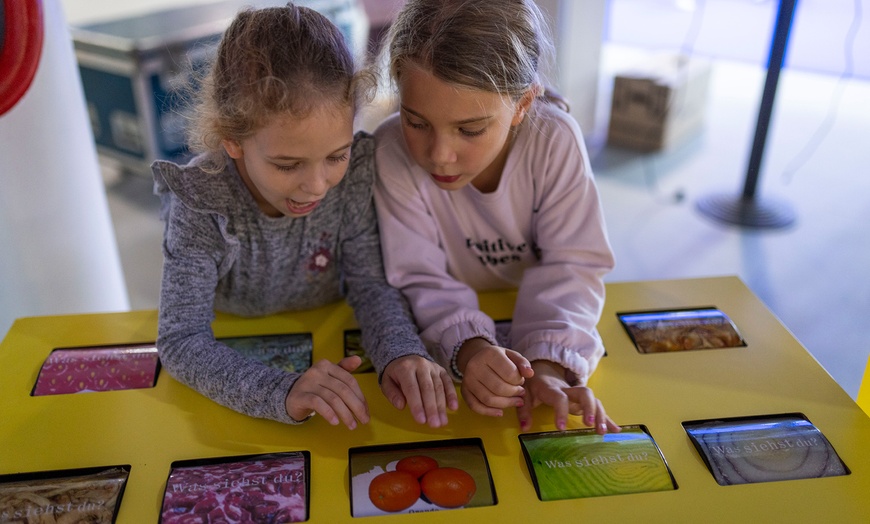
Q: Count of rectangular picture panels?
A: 10